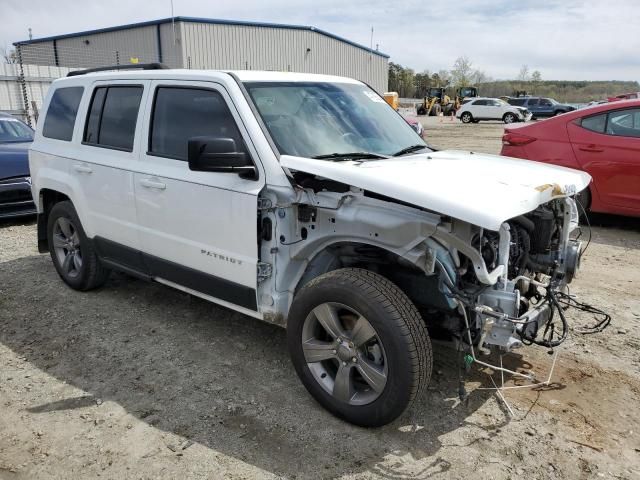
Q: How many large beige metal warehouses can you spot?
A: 1